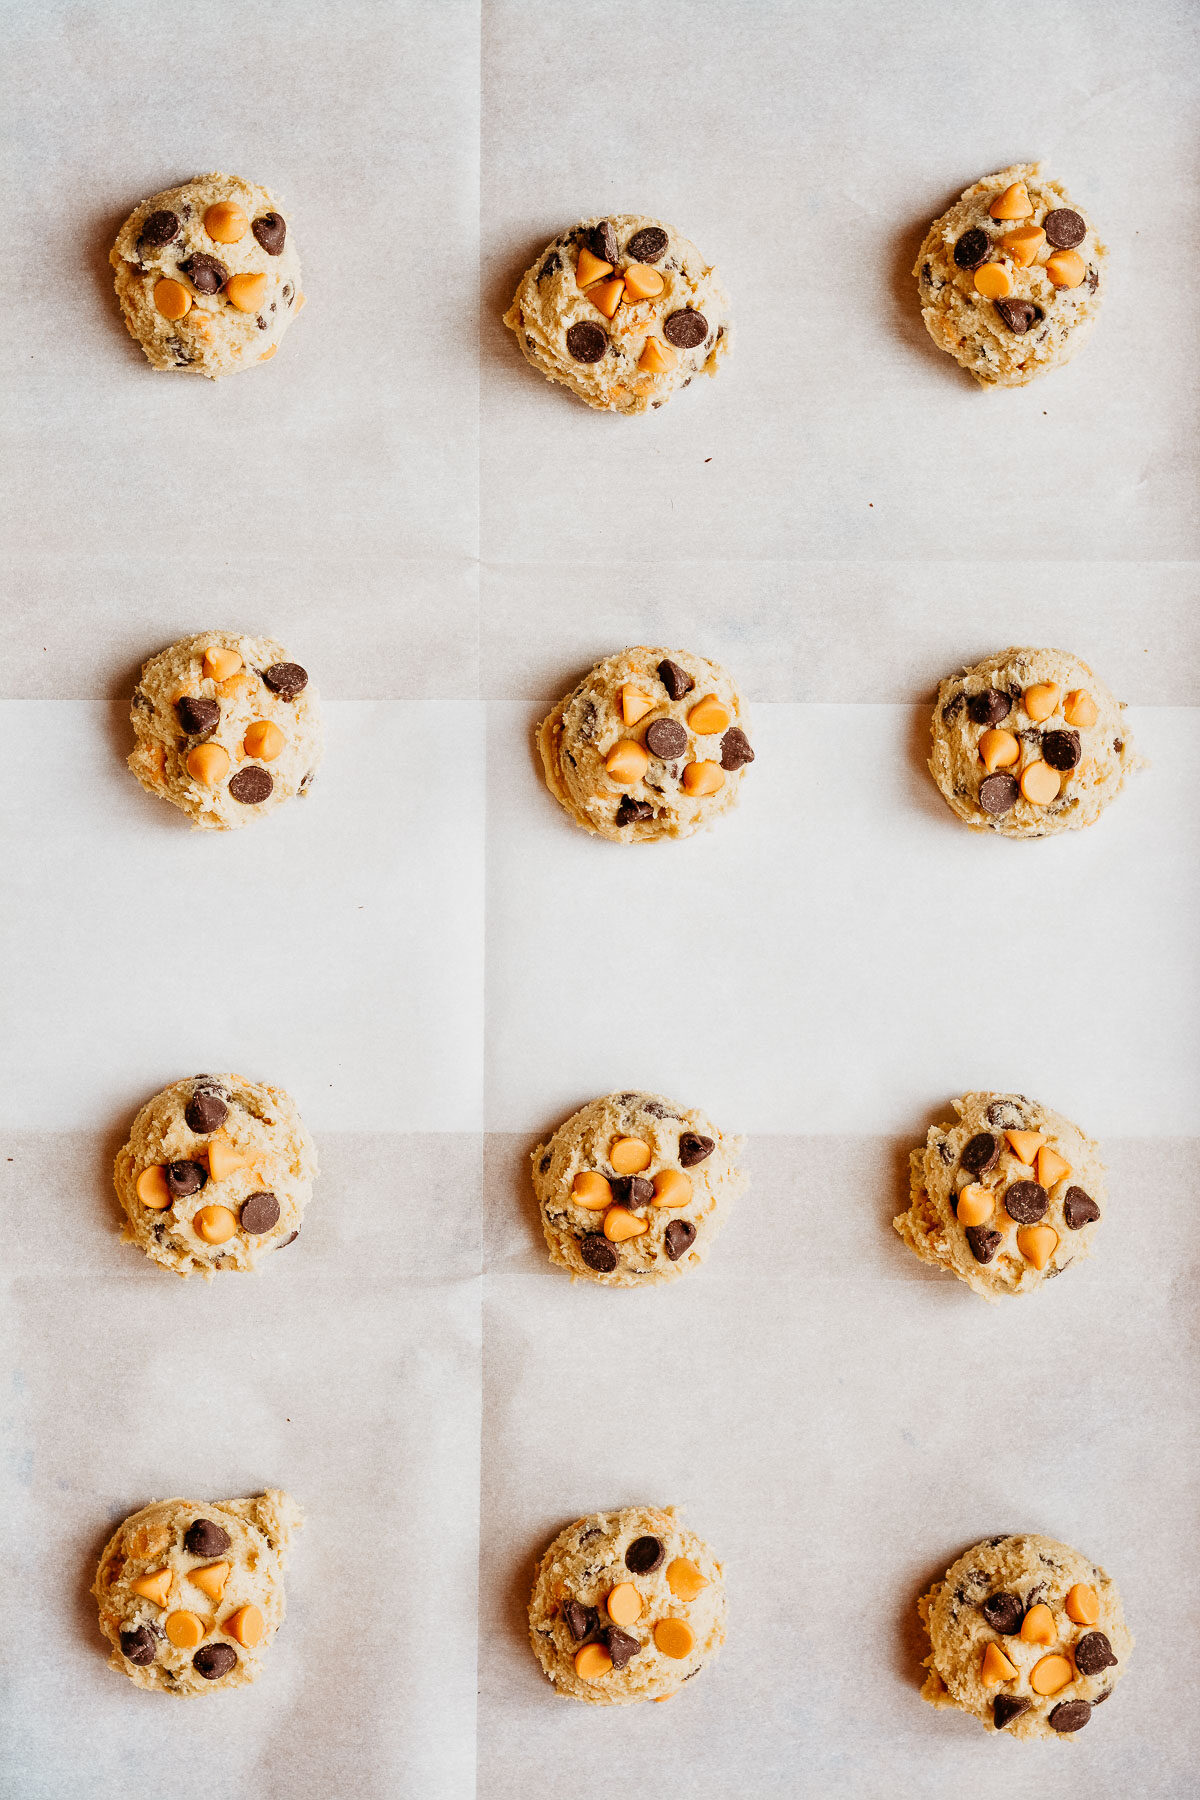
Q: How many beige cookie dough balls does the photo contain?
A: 12